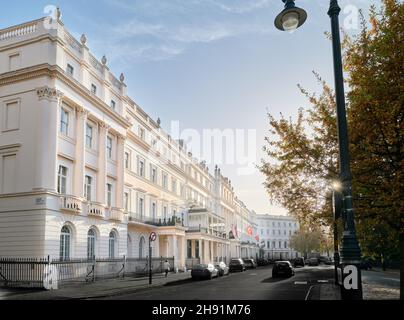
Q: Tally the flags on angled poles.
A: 3